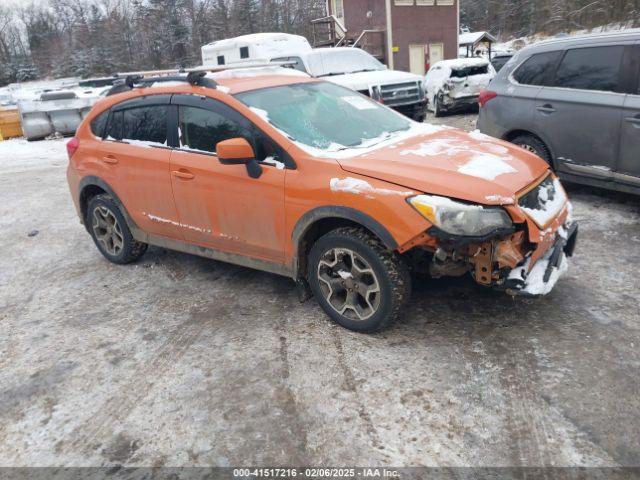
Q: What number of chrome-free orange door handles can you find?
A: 2